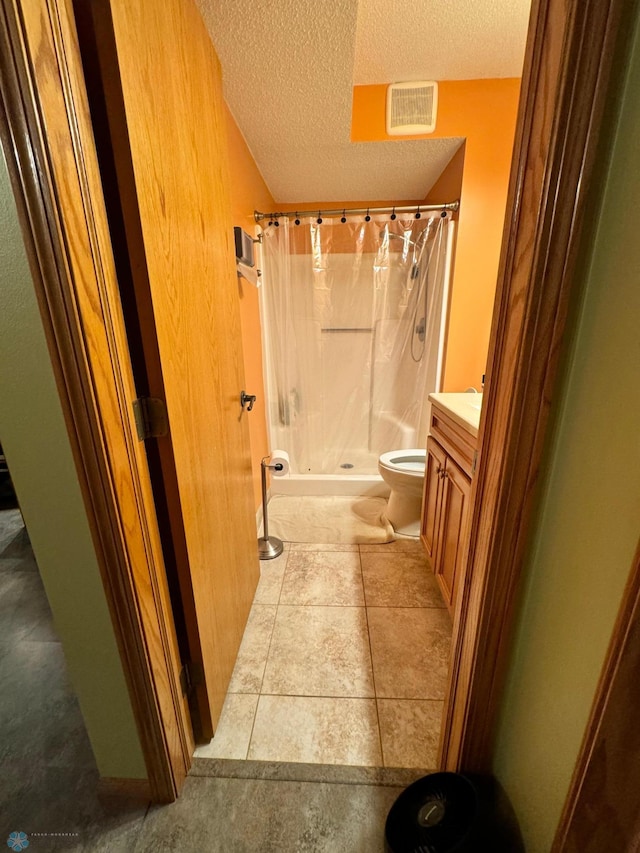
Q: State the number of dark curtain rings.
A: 9